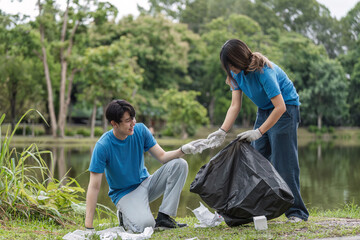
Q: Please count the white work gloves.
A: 4